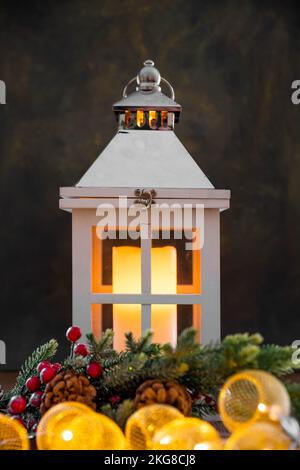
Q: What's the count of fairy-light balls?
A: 7